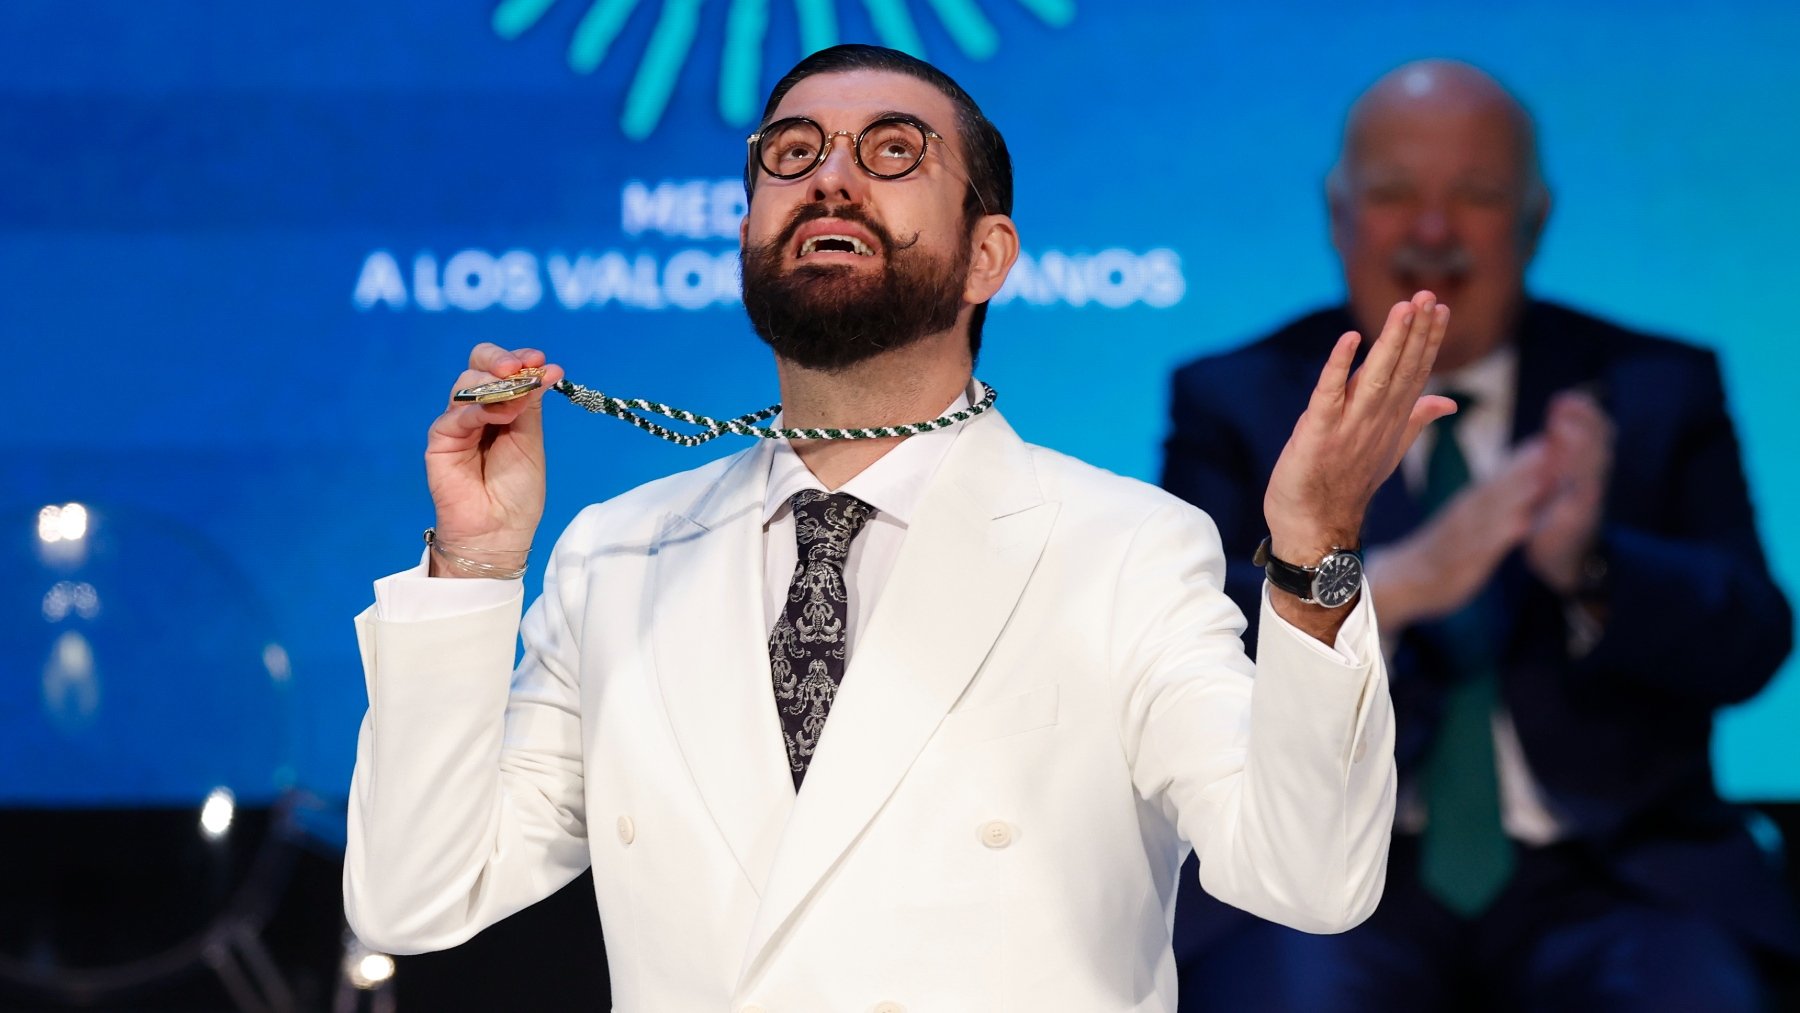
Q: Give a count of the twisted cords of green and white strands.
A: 1